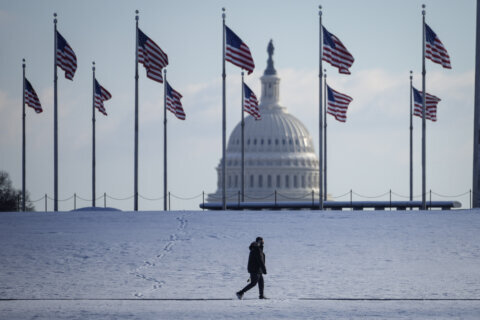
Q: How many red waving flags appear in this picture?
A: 11